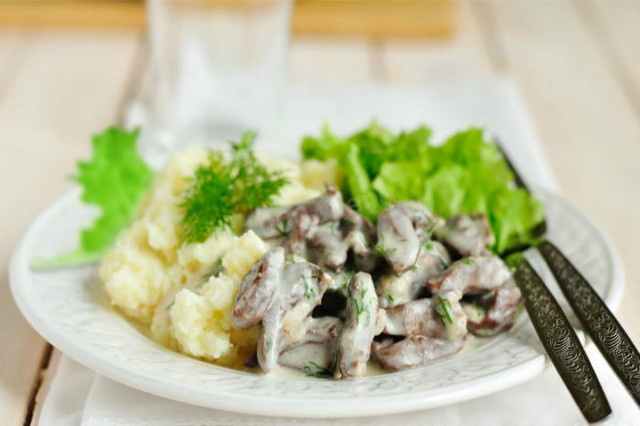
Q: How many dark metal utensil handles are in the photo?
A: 2